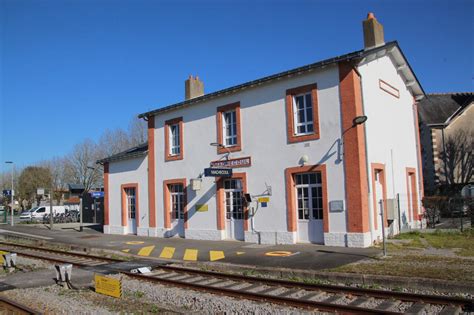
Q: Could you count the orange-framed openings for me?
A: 9